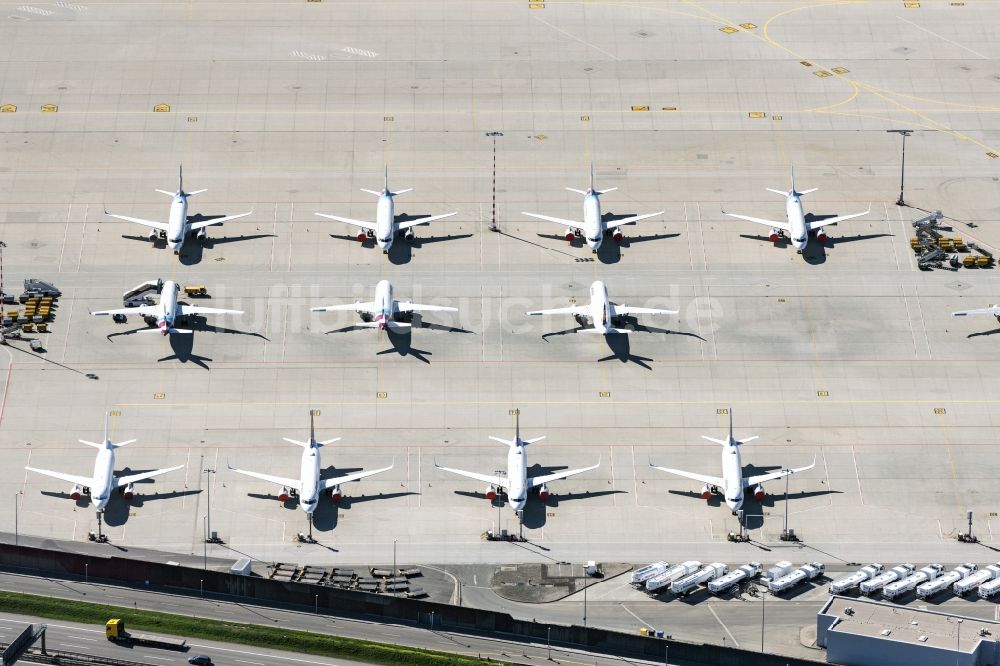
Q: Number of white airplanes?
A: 12